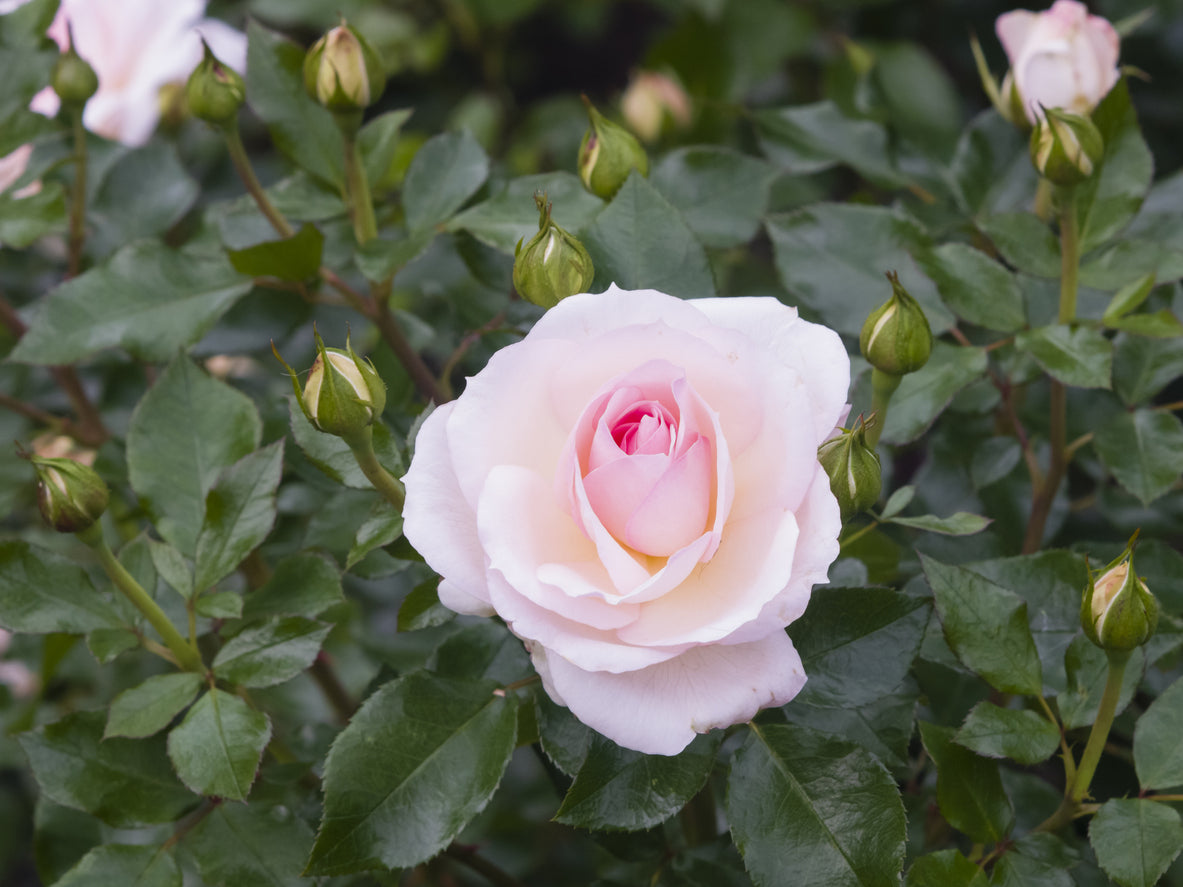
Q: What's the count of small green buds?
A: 11